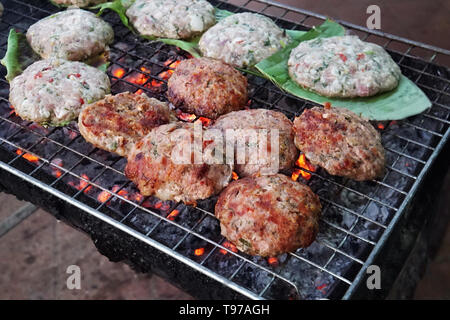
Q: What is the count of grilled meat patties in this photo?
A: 6